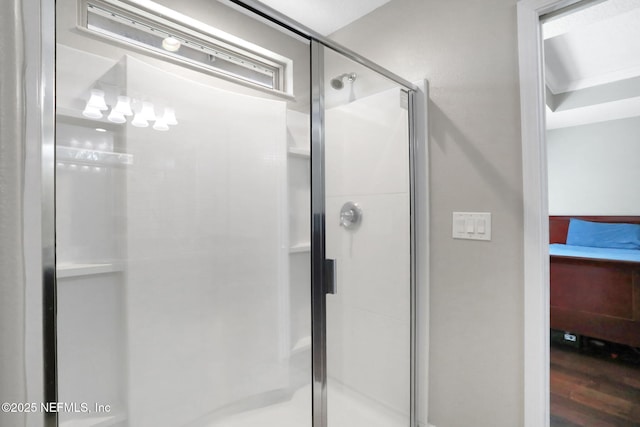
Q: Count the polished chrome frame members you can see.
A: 4